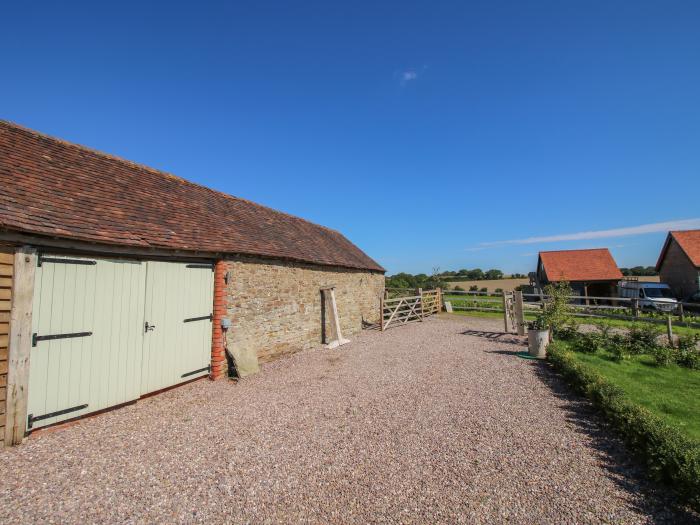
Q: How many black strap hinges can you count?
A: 6